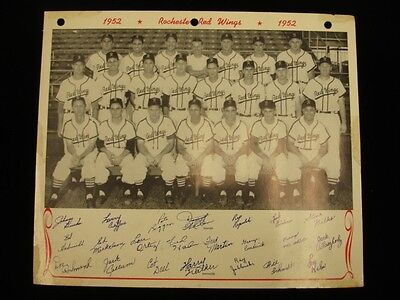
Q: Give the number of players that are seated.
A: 7